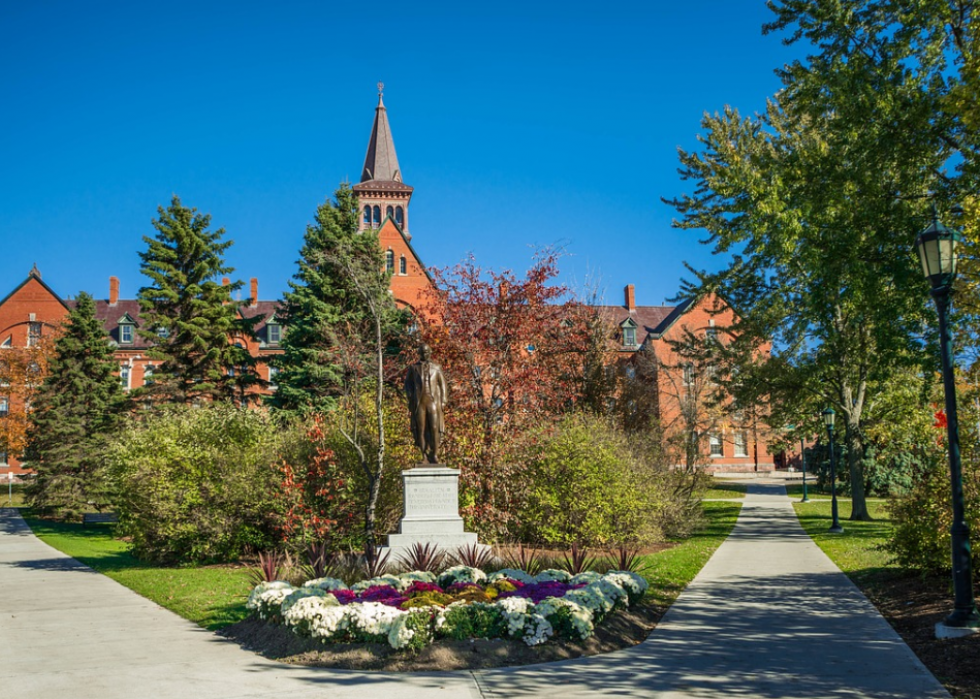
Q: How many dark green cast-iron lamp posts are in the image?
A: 3